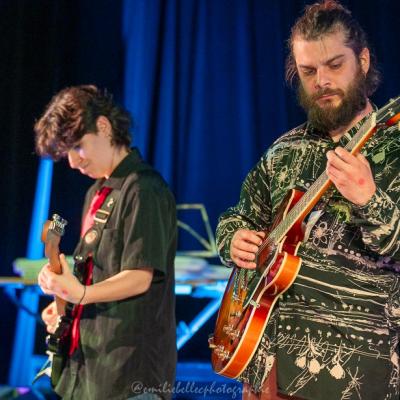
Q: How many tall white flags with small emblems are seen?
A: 0